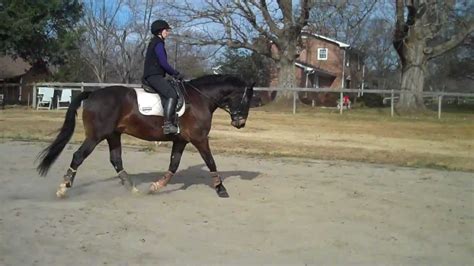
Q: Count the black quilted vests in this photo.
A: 1